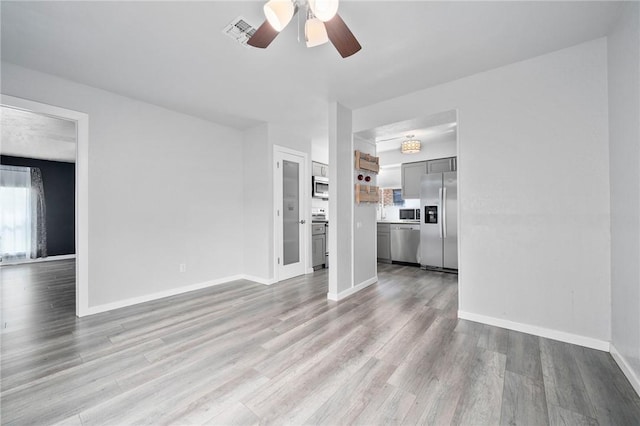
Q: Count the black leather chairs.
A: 0